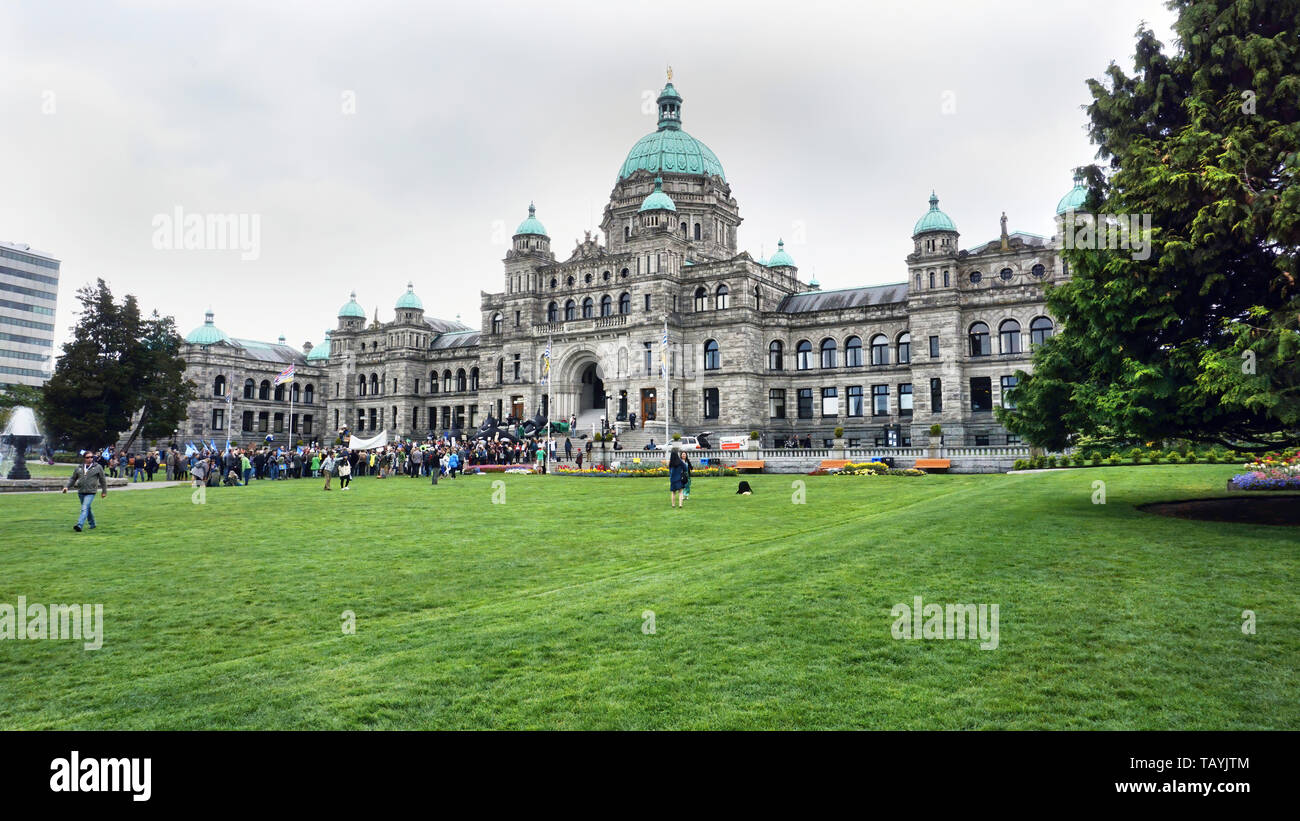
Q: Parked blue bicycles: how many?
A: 0